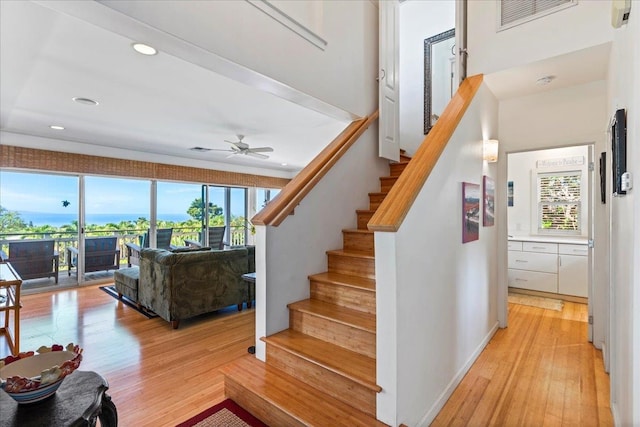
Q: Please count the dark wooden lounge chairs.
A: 4